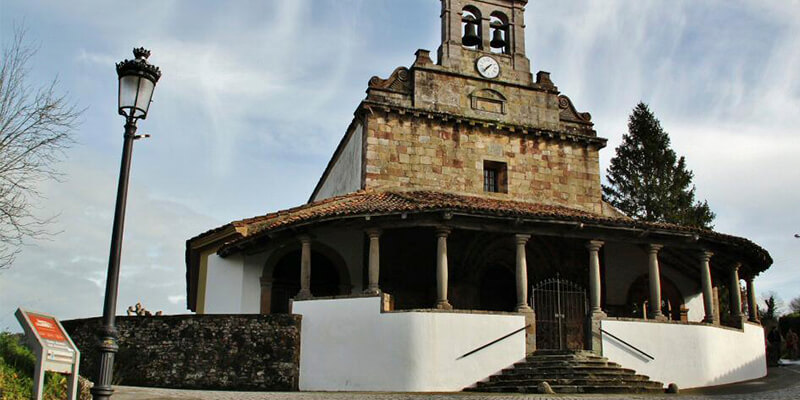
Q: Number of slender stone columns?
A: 9